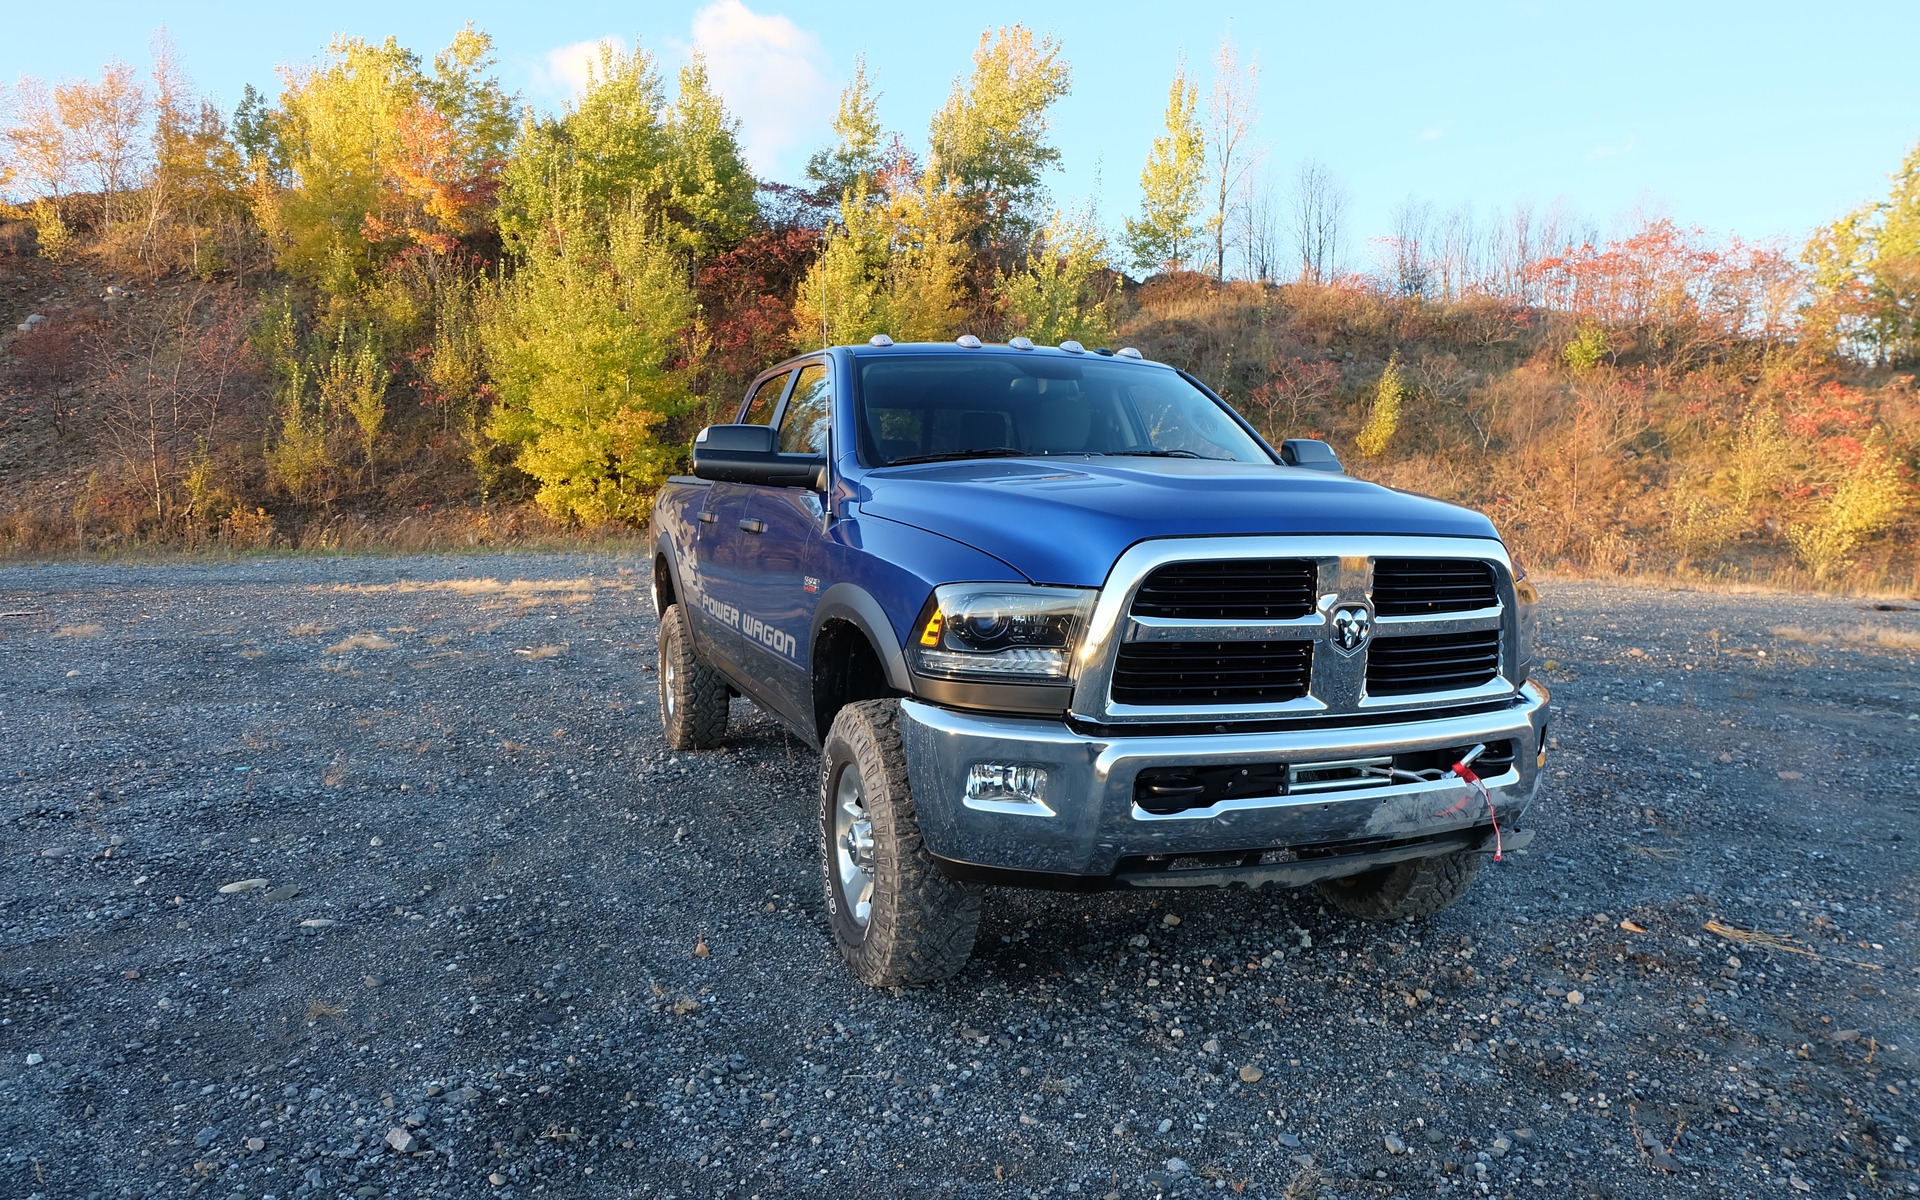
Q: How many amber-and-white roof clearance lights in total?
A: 5